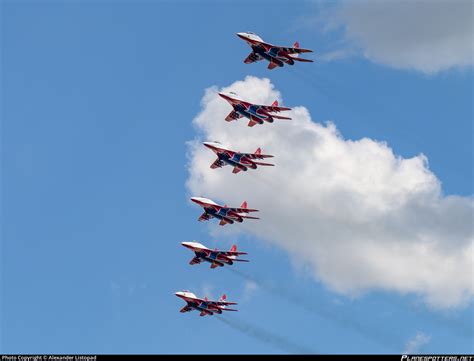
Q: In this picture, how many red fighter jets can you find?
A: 6